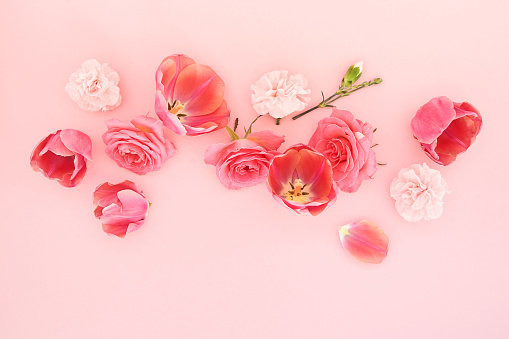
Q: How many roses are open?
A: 3